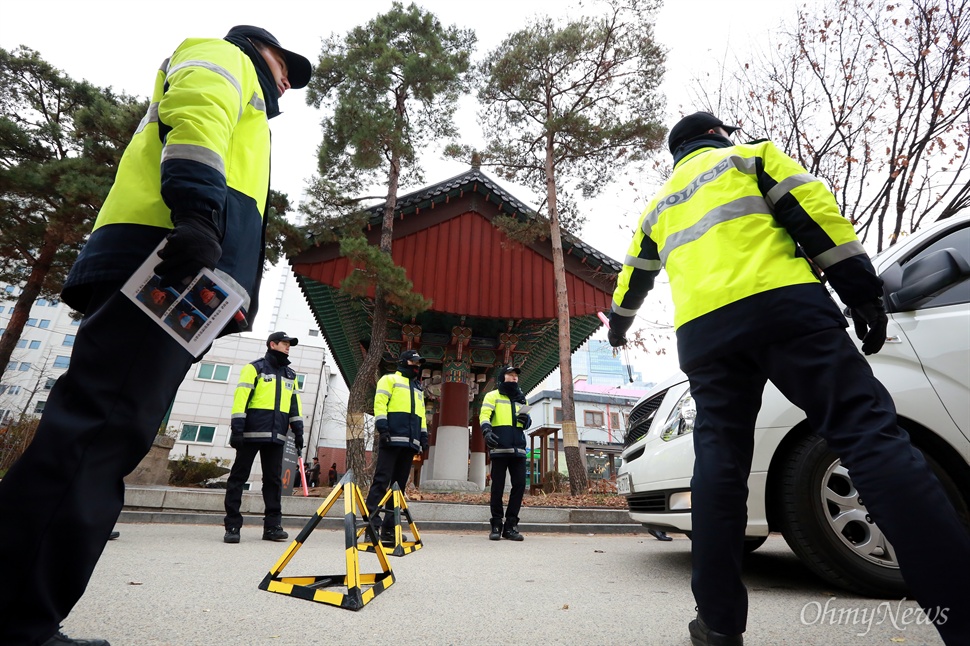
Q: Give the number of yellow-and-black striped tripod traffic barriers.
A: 2